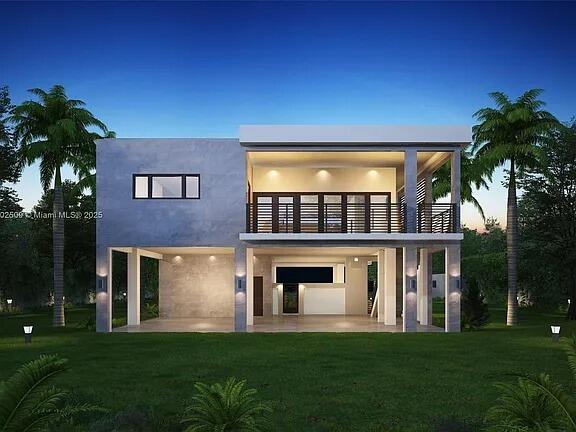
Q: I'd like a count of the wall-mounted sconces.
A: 4